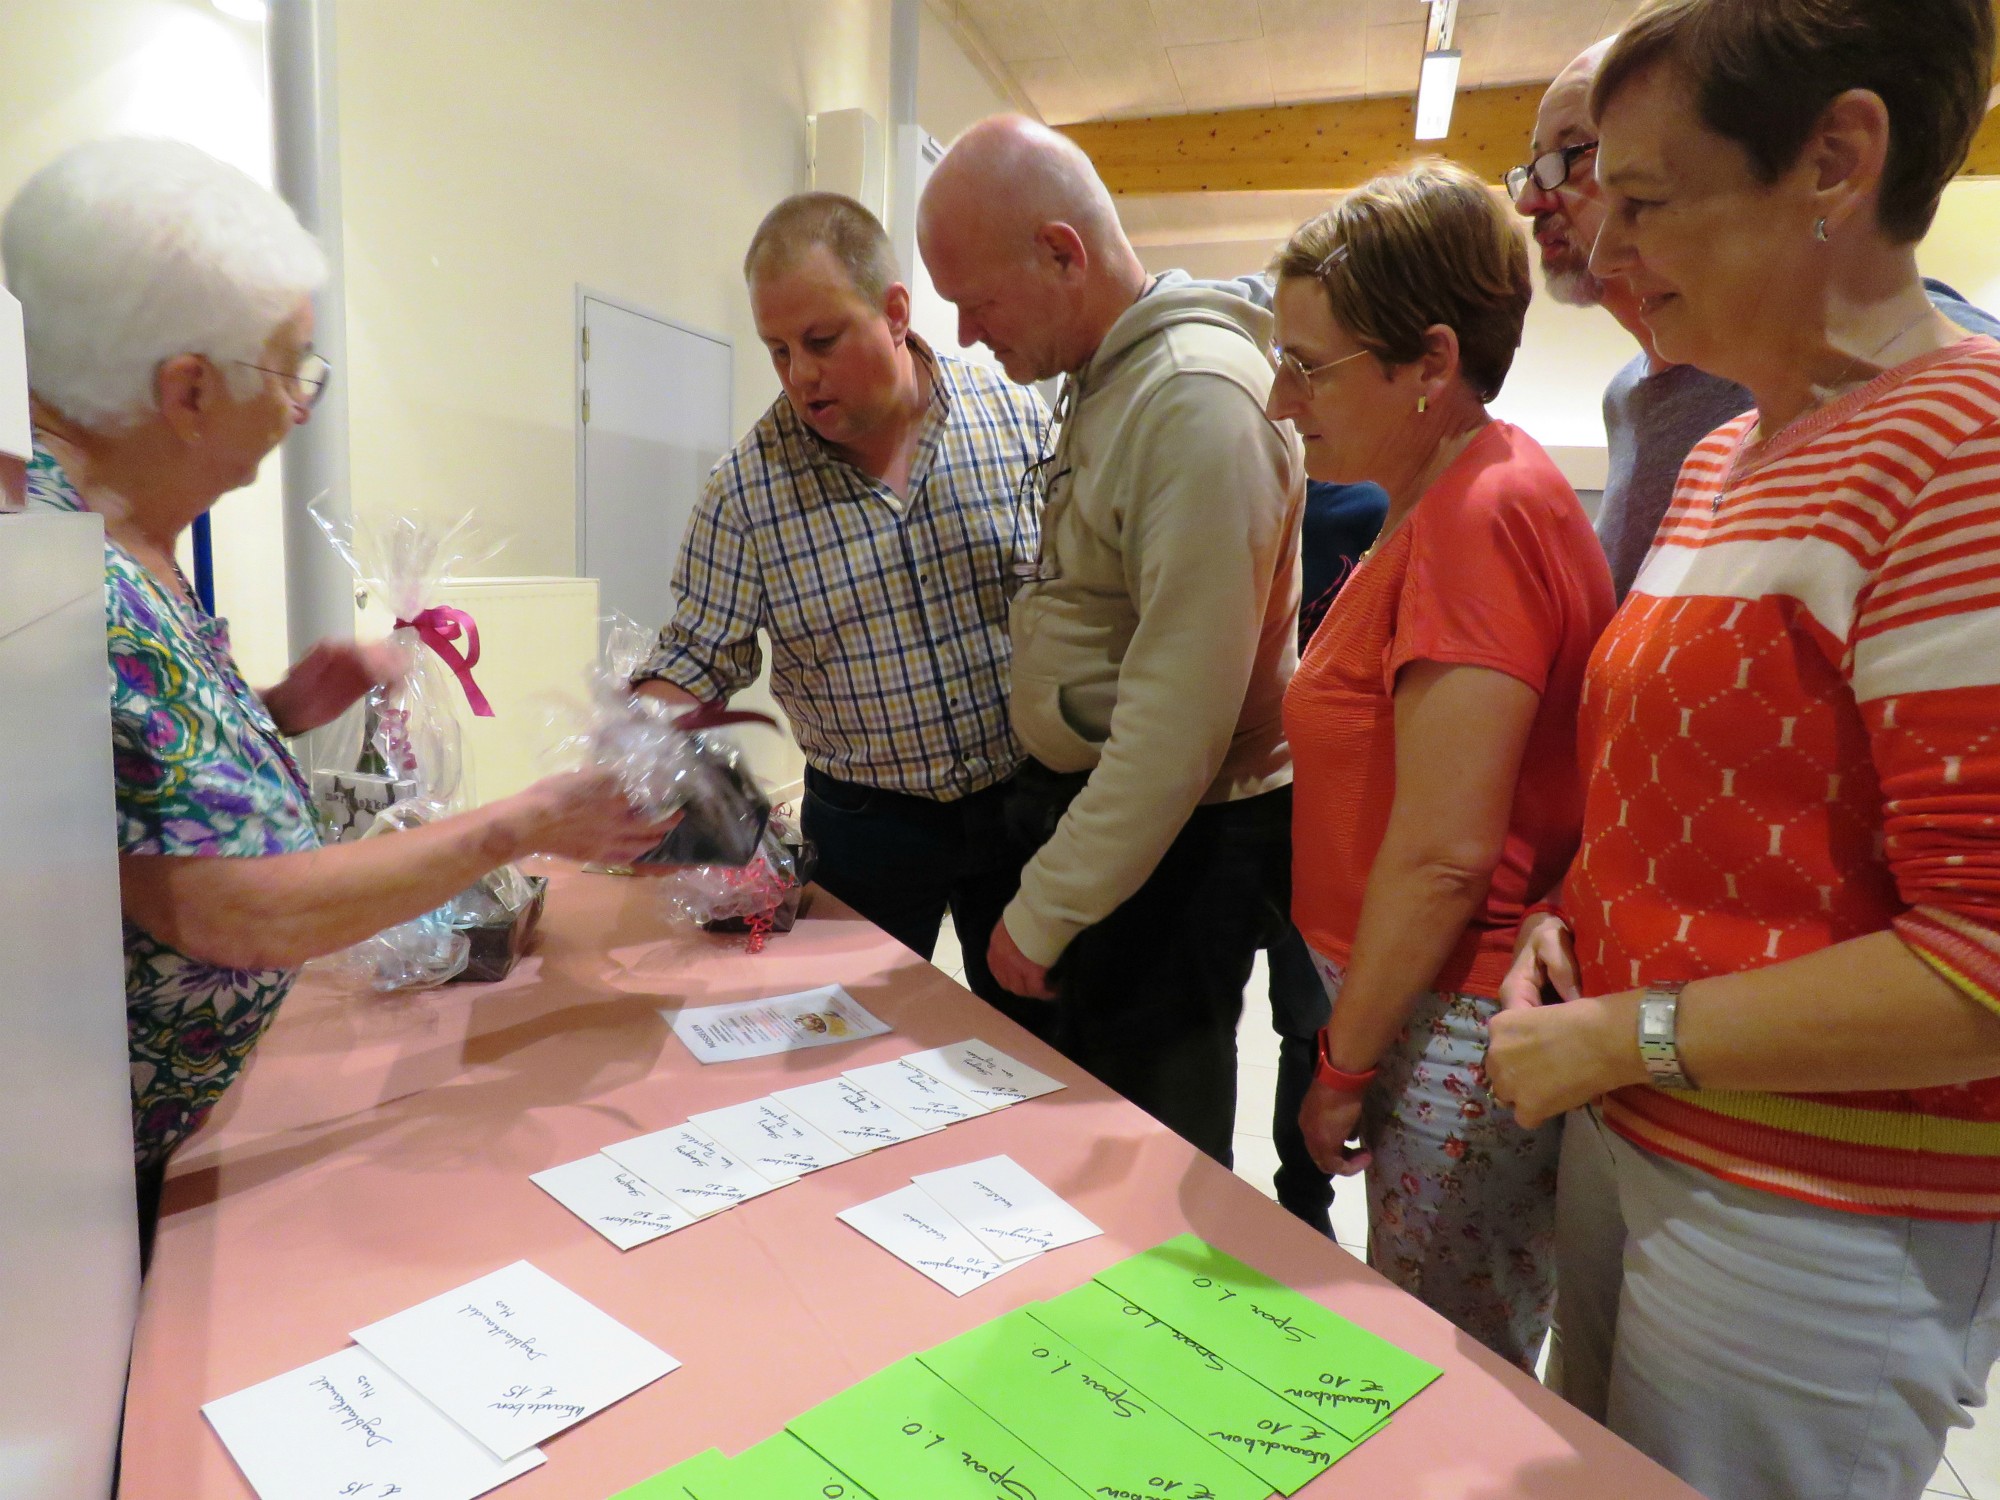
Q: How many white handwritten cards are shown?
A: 10